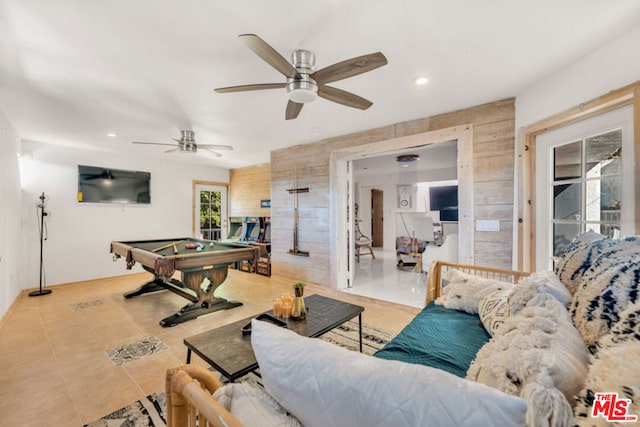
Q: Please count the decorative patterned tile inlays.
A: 2